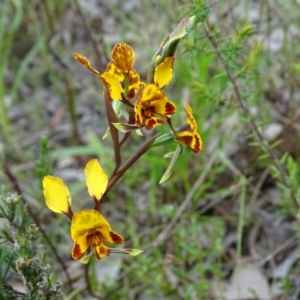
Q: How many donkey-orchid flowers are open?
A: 4